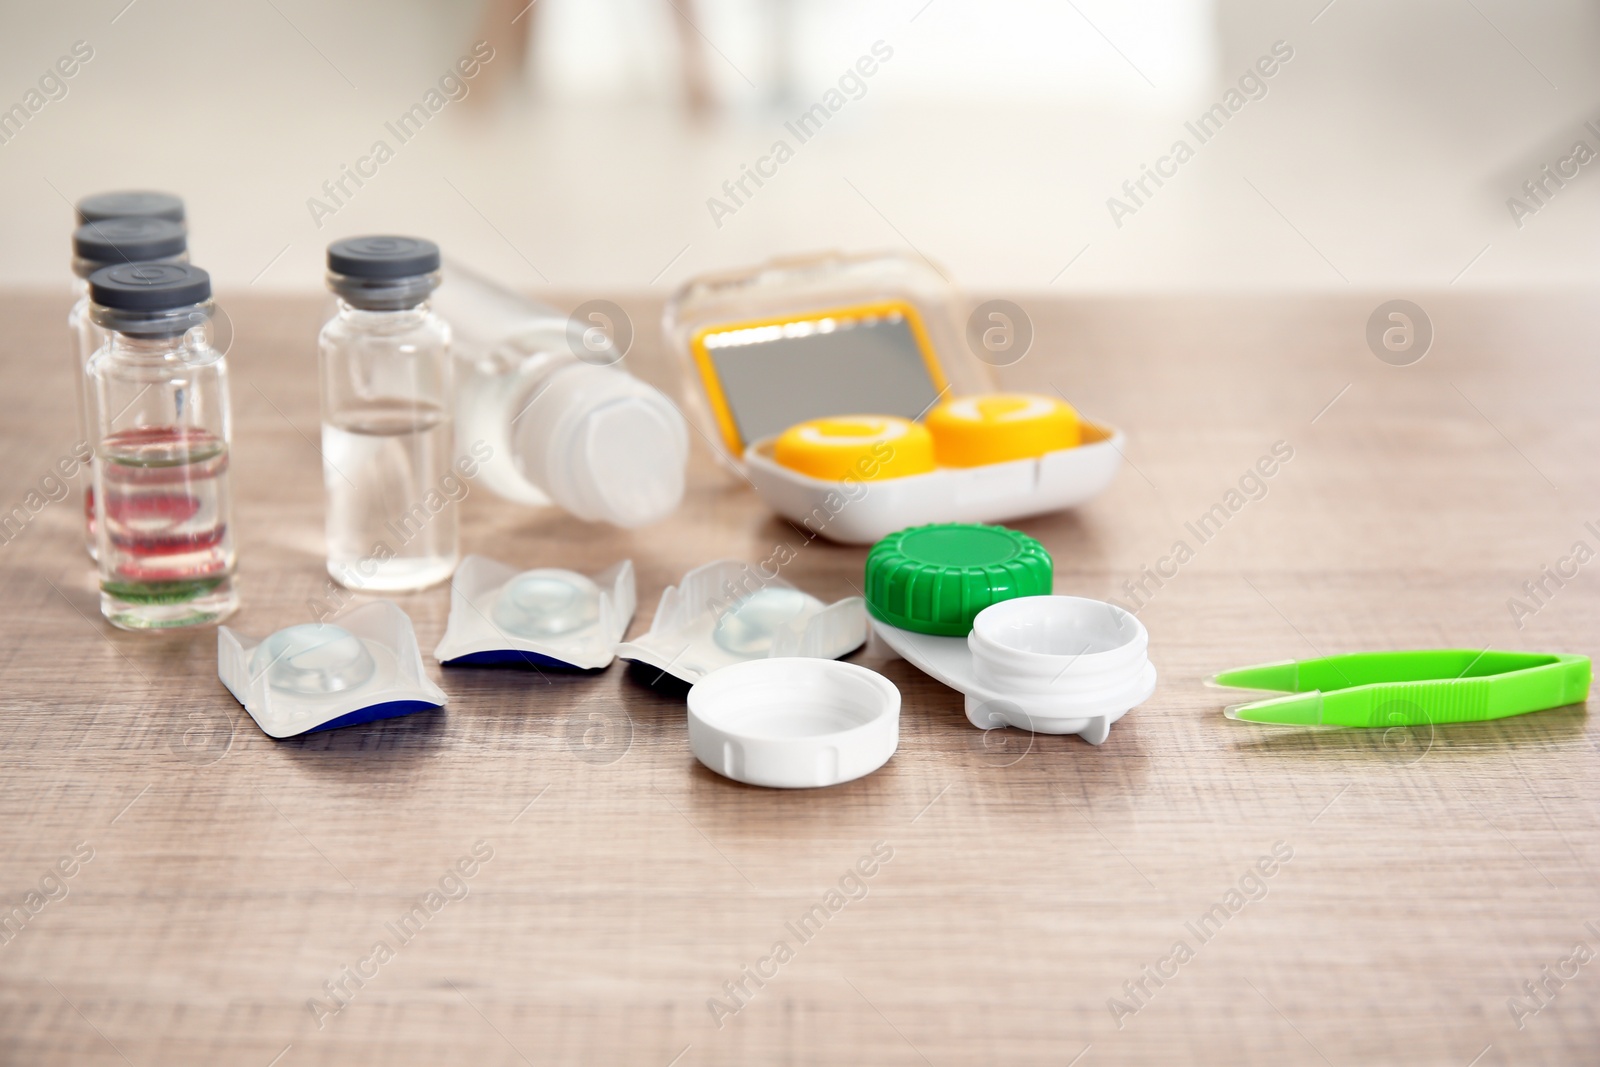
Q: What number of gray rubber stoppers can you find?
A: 4